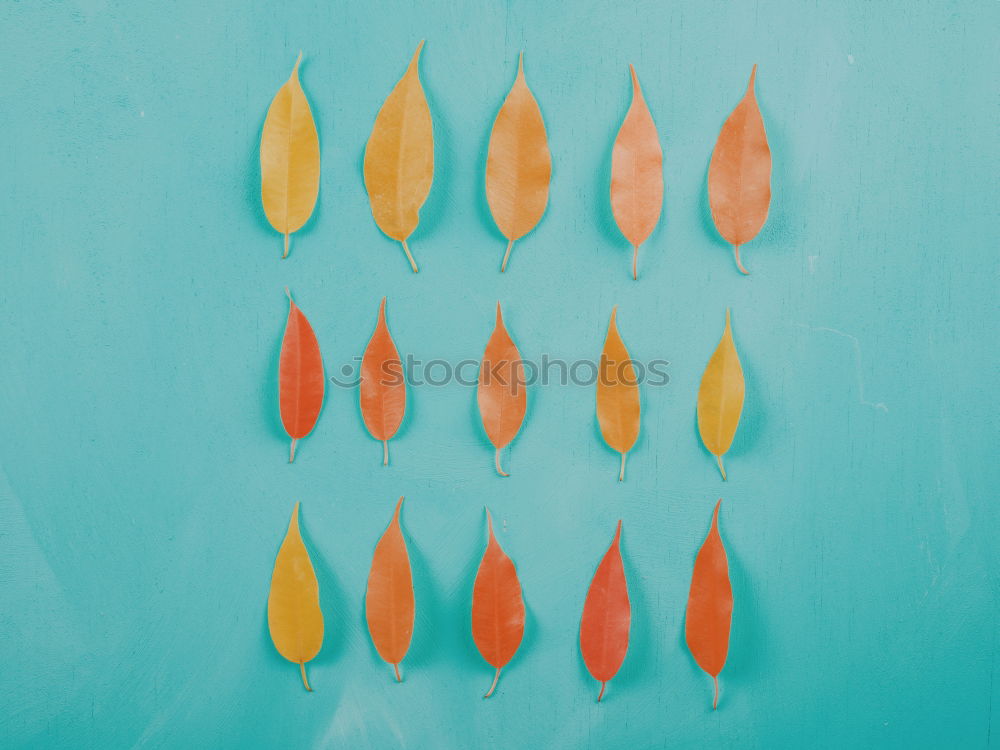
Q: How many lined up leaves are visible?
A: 15